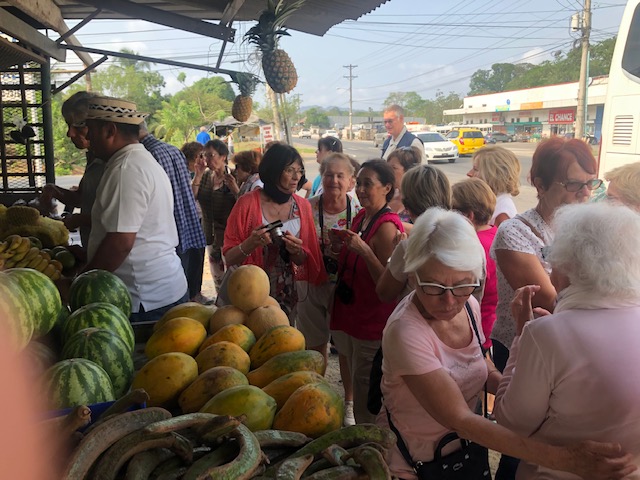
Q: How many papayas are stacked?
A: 11